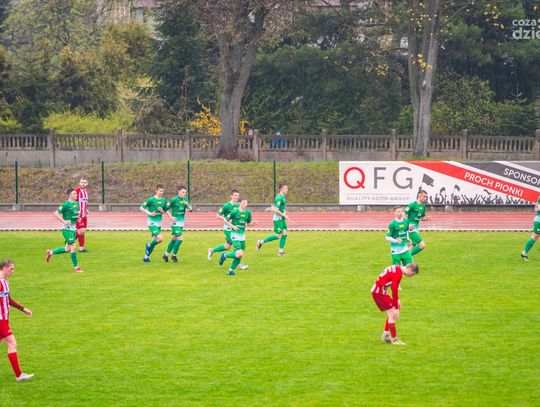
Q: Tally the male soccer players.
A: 12